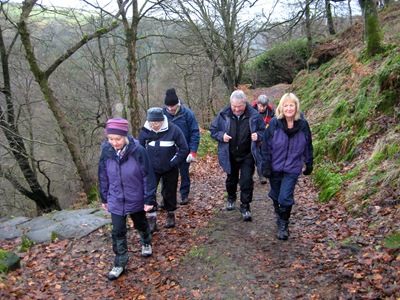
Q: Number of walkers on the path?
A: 6